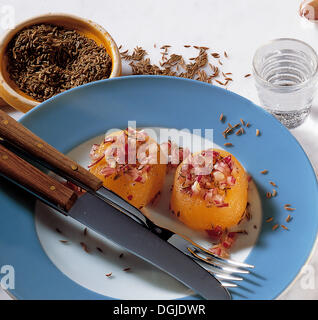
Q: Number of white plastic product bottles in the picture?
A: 0